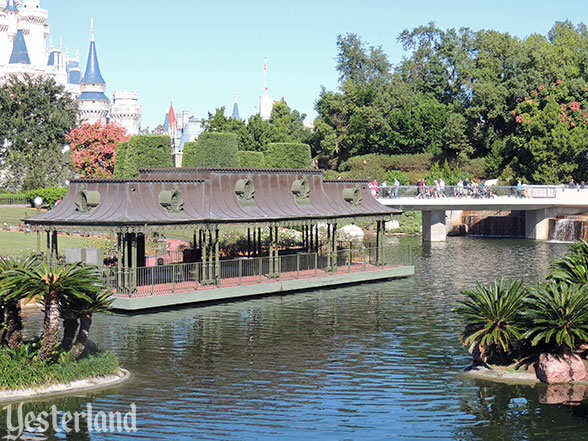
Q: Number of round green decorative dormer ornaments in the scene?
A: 5